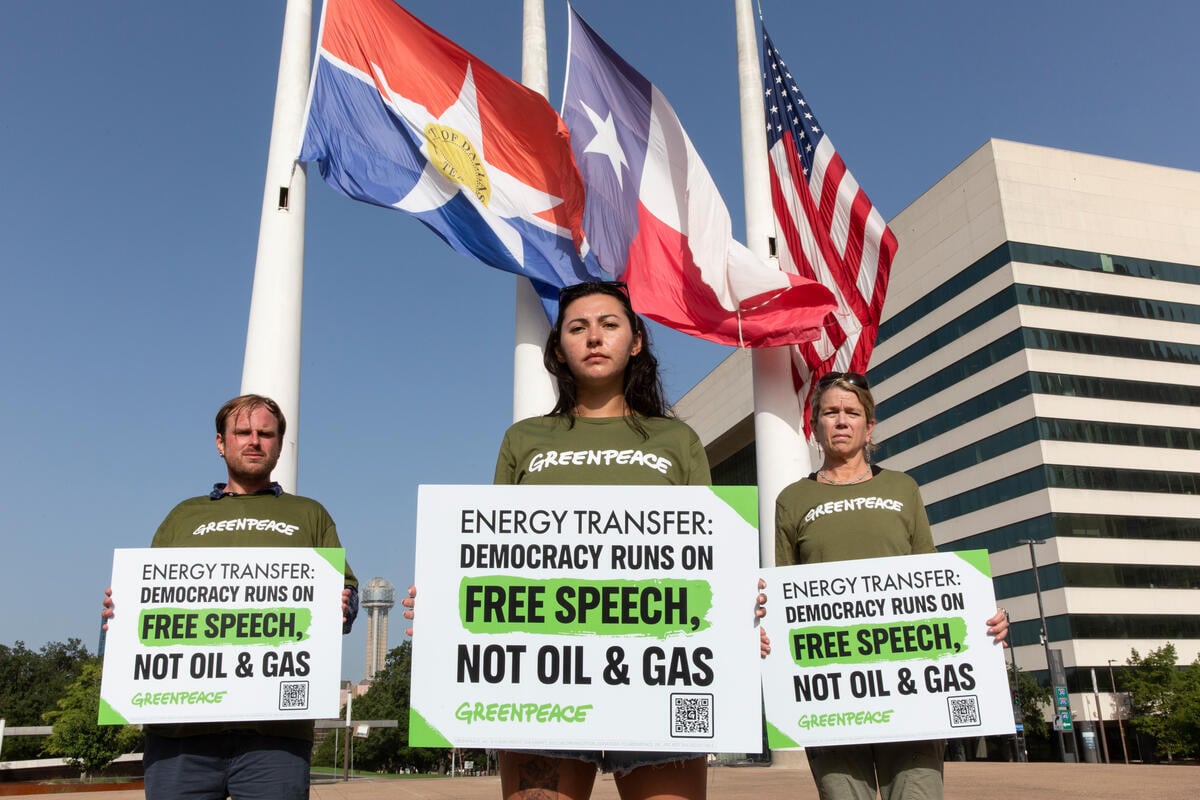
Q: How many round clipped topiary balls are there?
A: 0